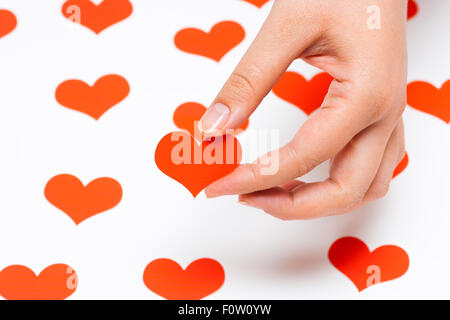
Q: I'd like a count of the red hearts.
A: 15